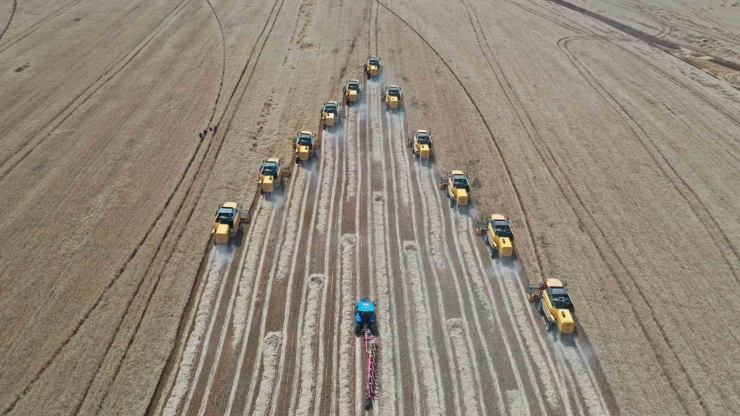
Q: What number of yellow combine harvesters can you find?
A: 11